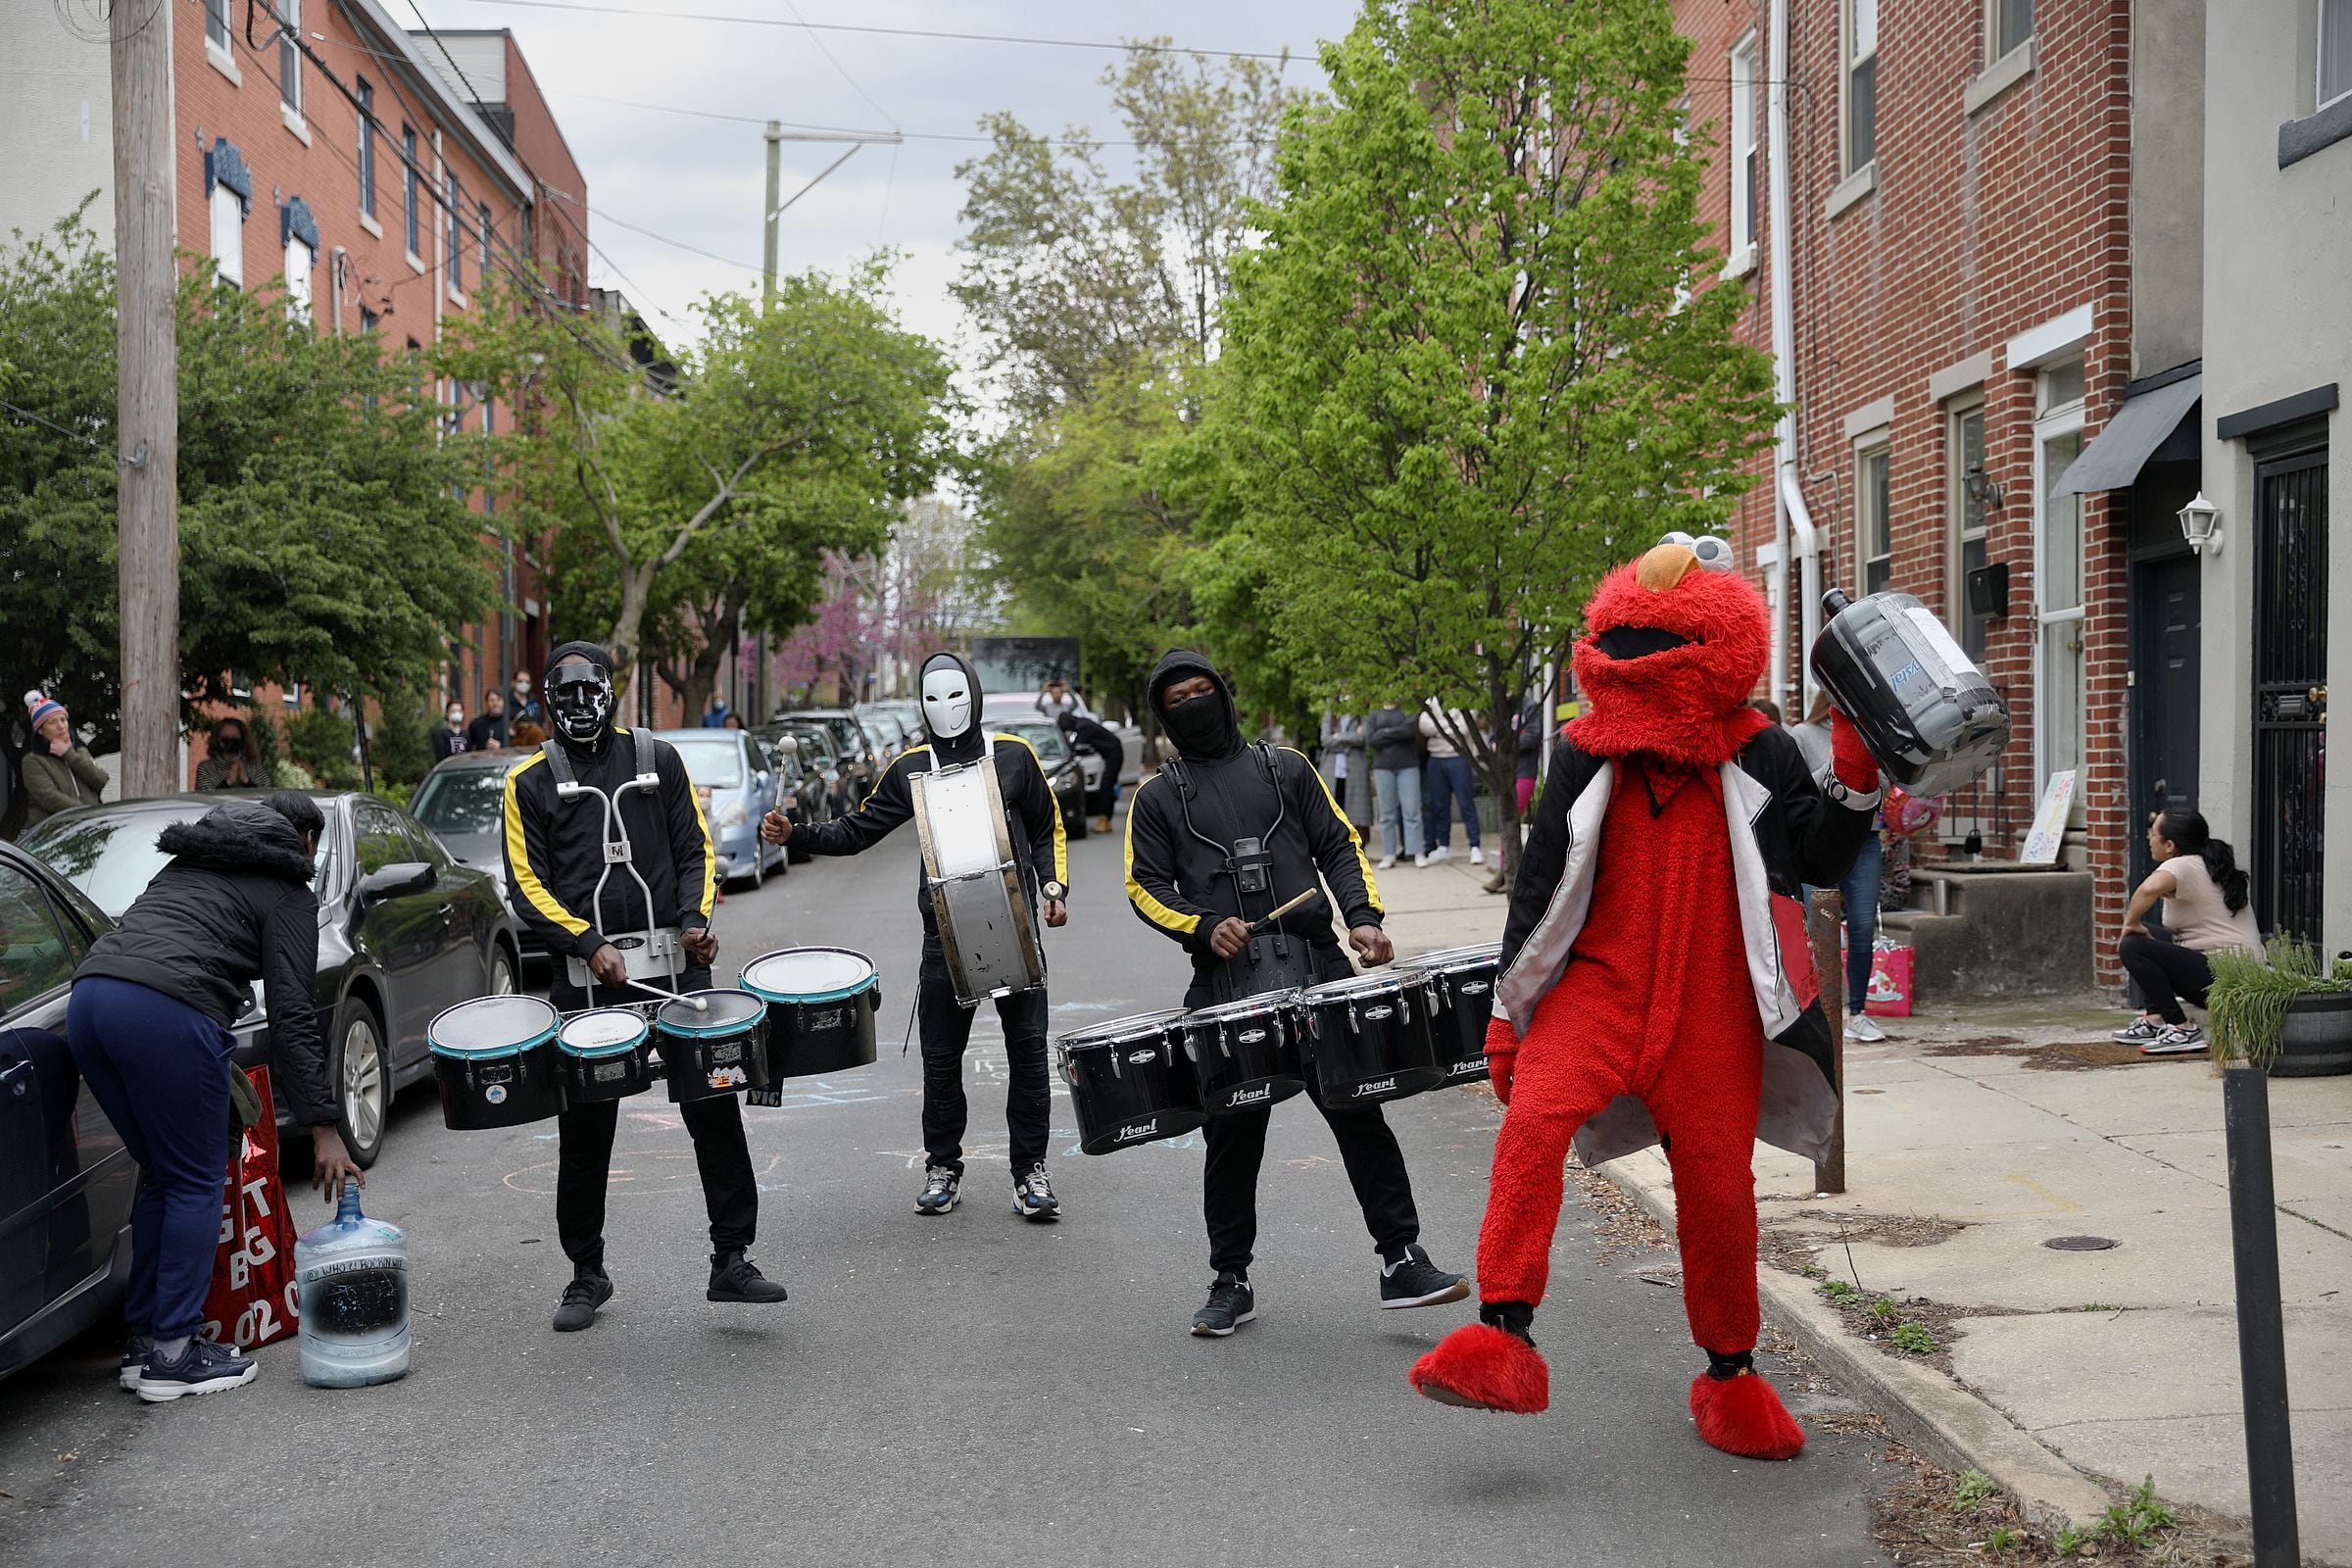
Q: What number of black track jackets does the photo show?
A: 3